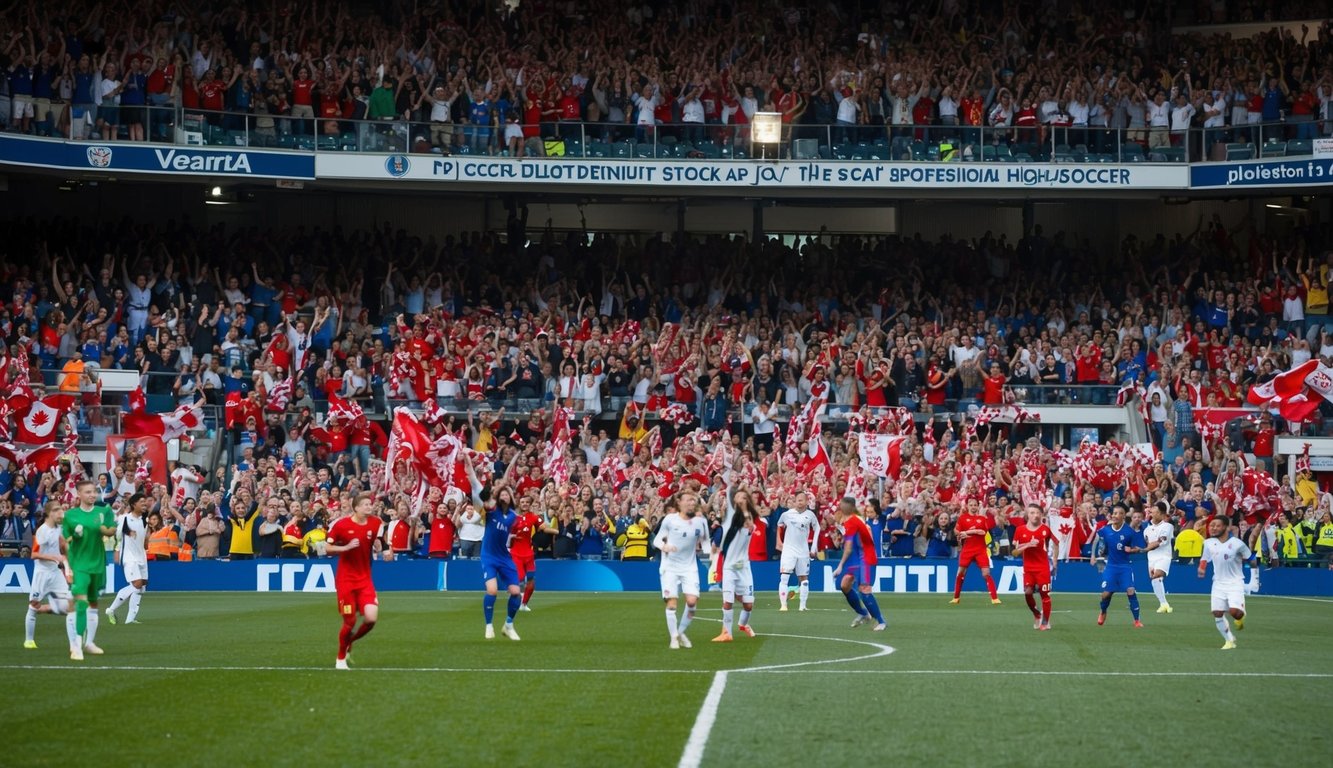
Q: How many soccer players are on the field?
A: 15